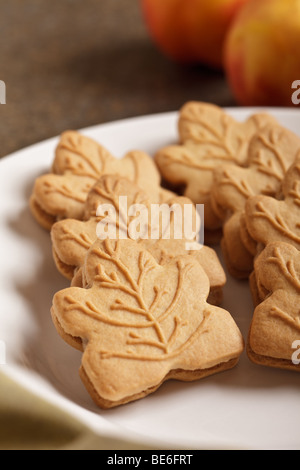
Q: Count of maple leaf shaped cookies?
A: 7